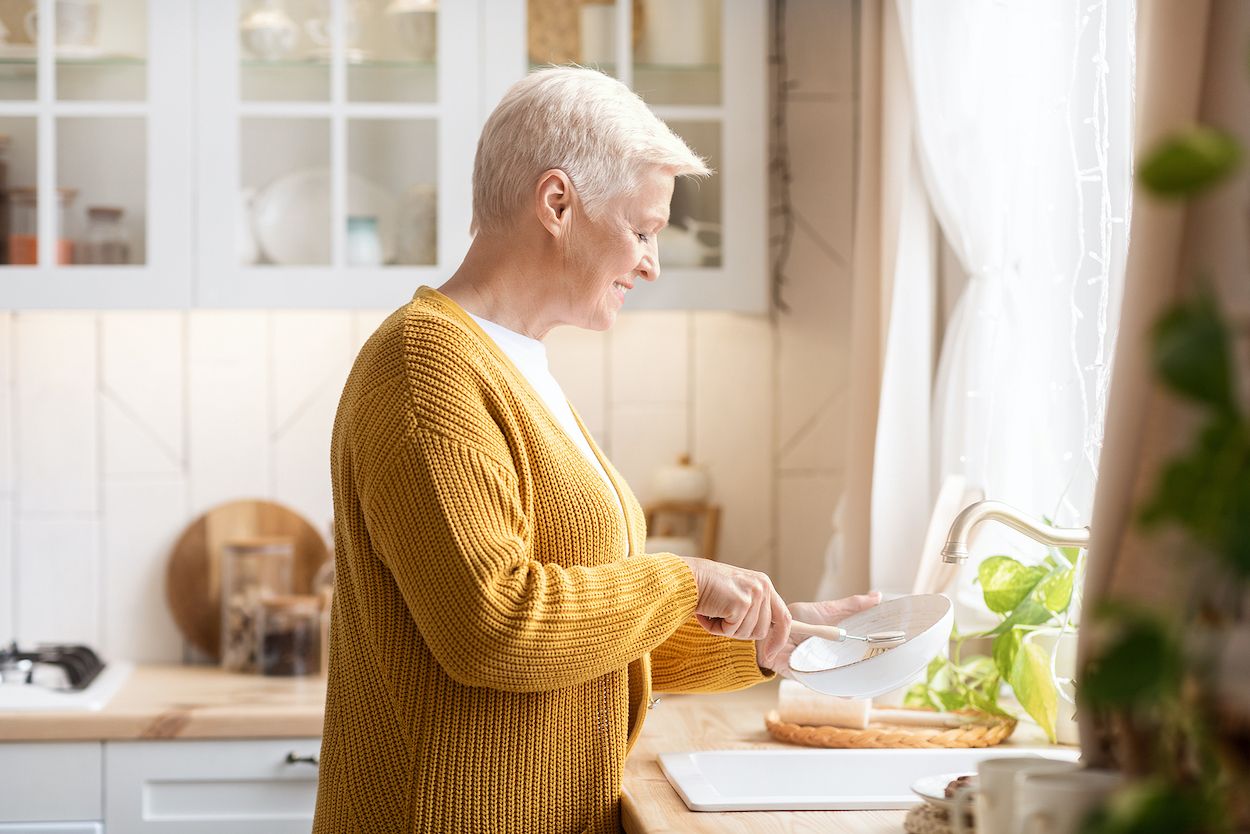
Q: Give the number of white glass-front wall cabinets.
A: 3